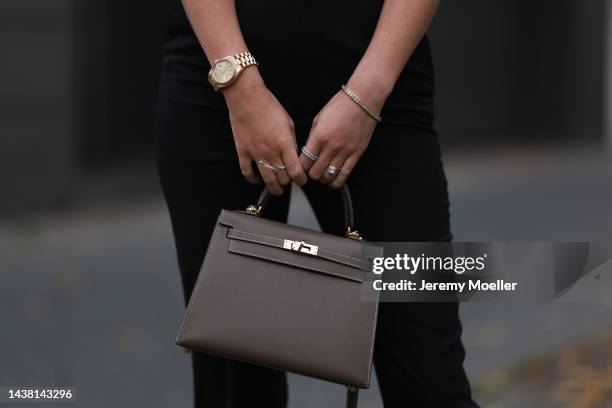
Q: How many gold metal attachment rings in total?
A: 2